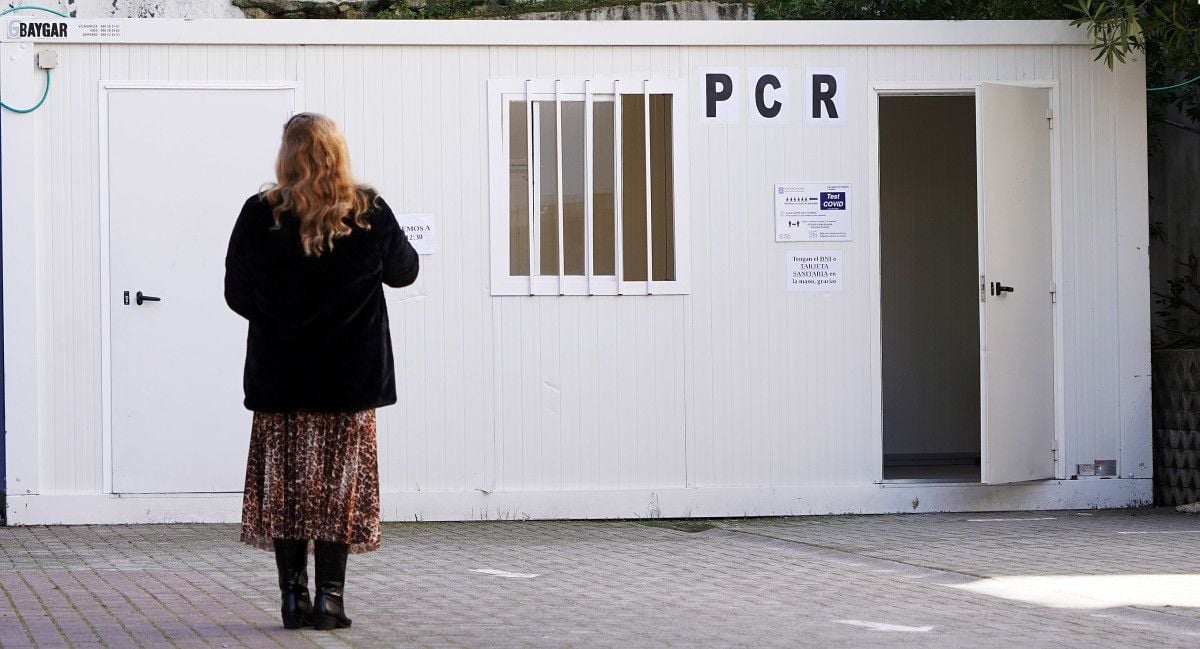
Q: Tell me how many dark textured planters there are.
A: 1